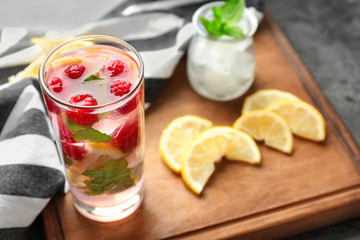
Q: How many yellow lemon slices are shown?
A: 6